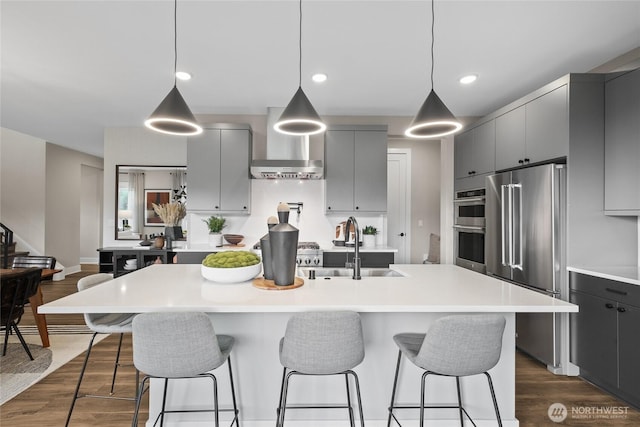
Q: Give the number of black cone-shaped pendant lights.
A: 3